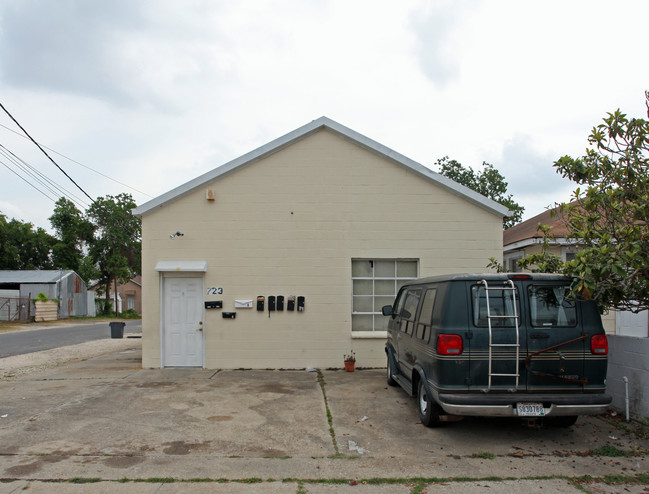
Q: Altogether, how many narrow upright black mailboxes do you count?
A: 5